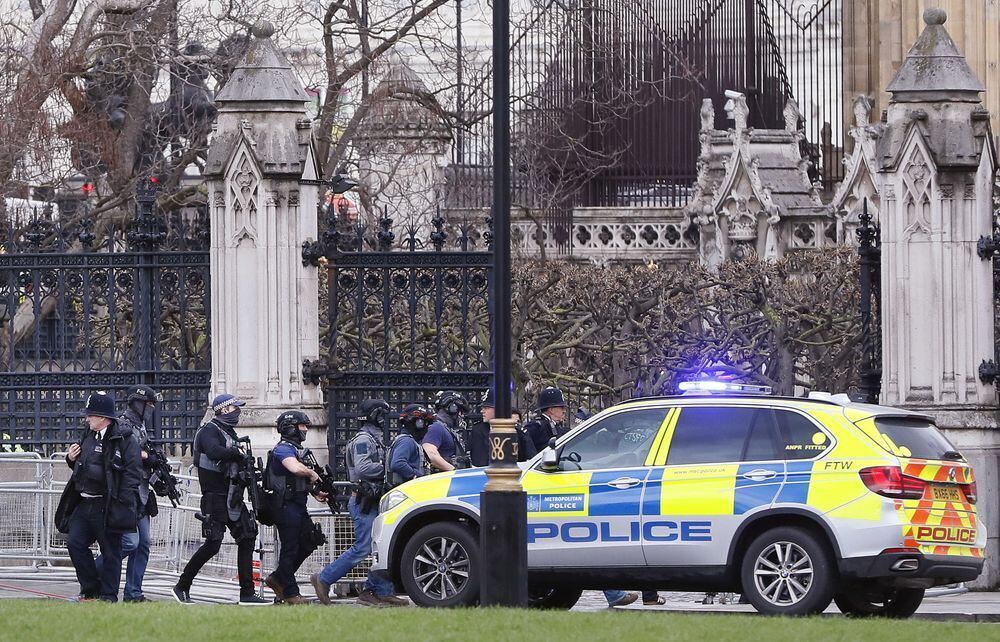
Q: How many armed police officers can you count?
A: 6